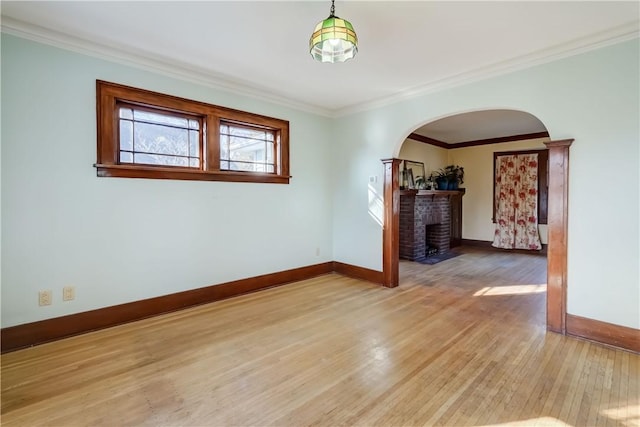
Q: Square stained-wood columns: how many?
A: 2